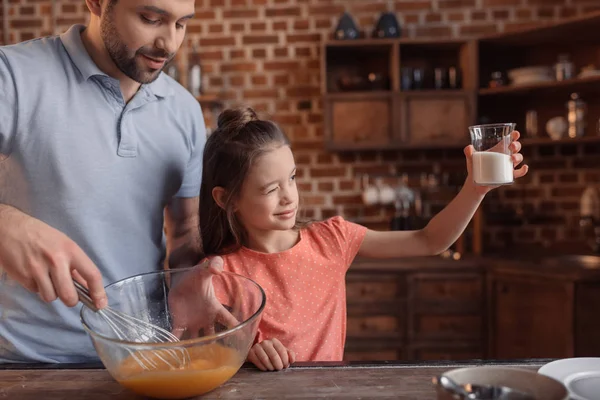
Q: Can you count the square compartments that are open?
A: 2